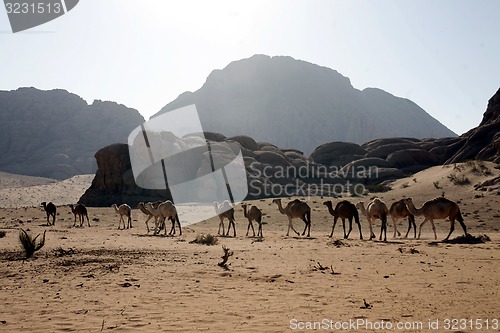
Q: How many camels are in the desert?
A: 12